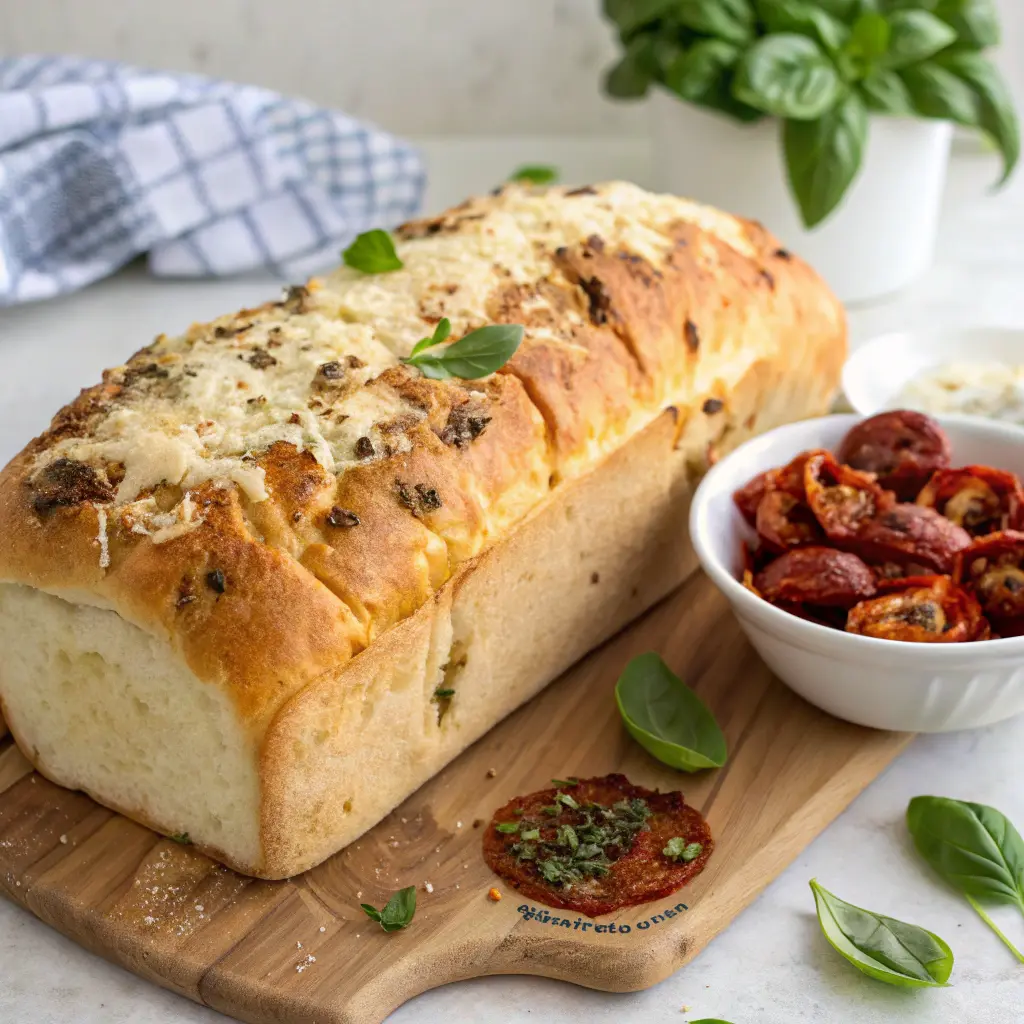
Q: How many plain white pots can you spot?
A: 1